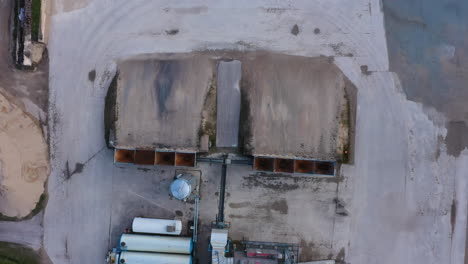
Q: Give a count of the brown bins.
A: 8